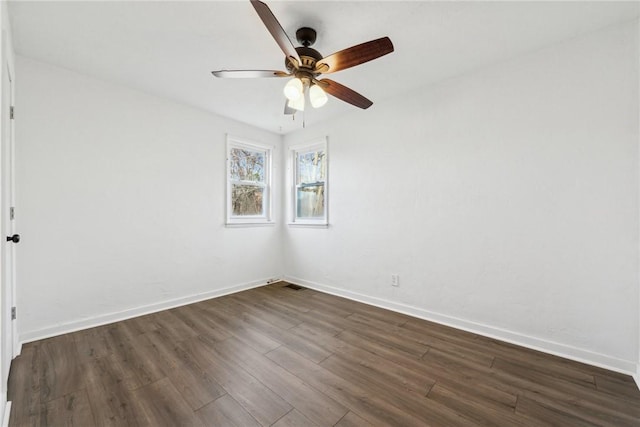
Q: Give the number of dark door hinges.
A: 3